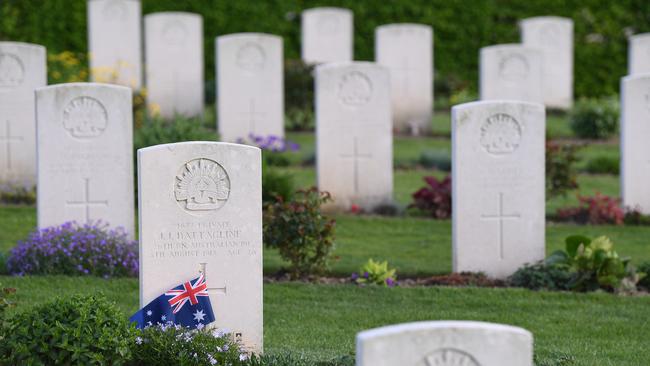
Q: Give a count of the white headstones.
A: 15